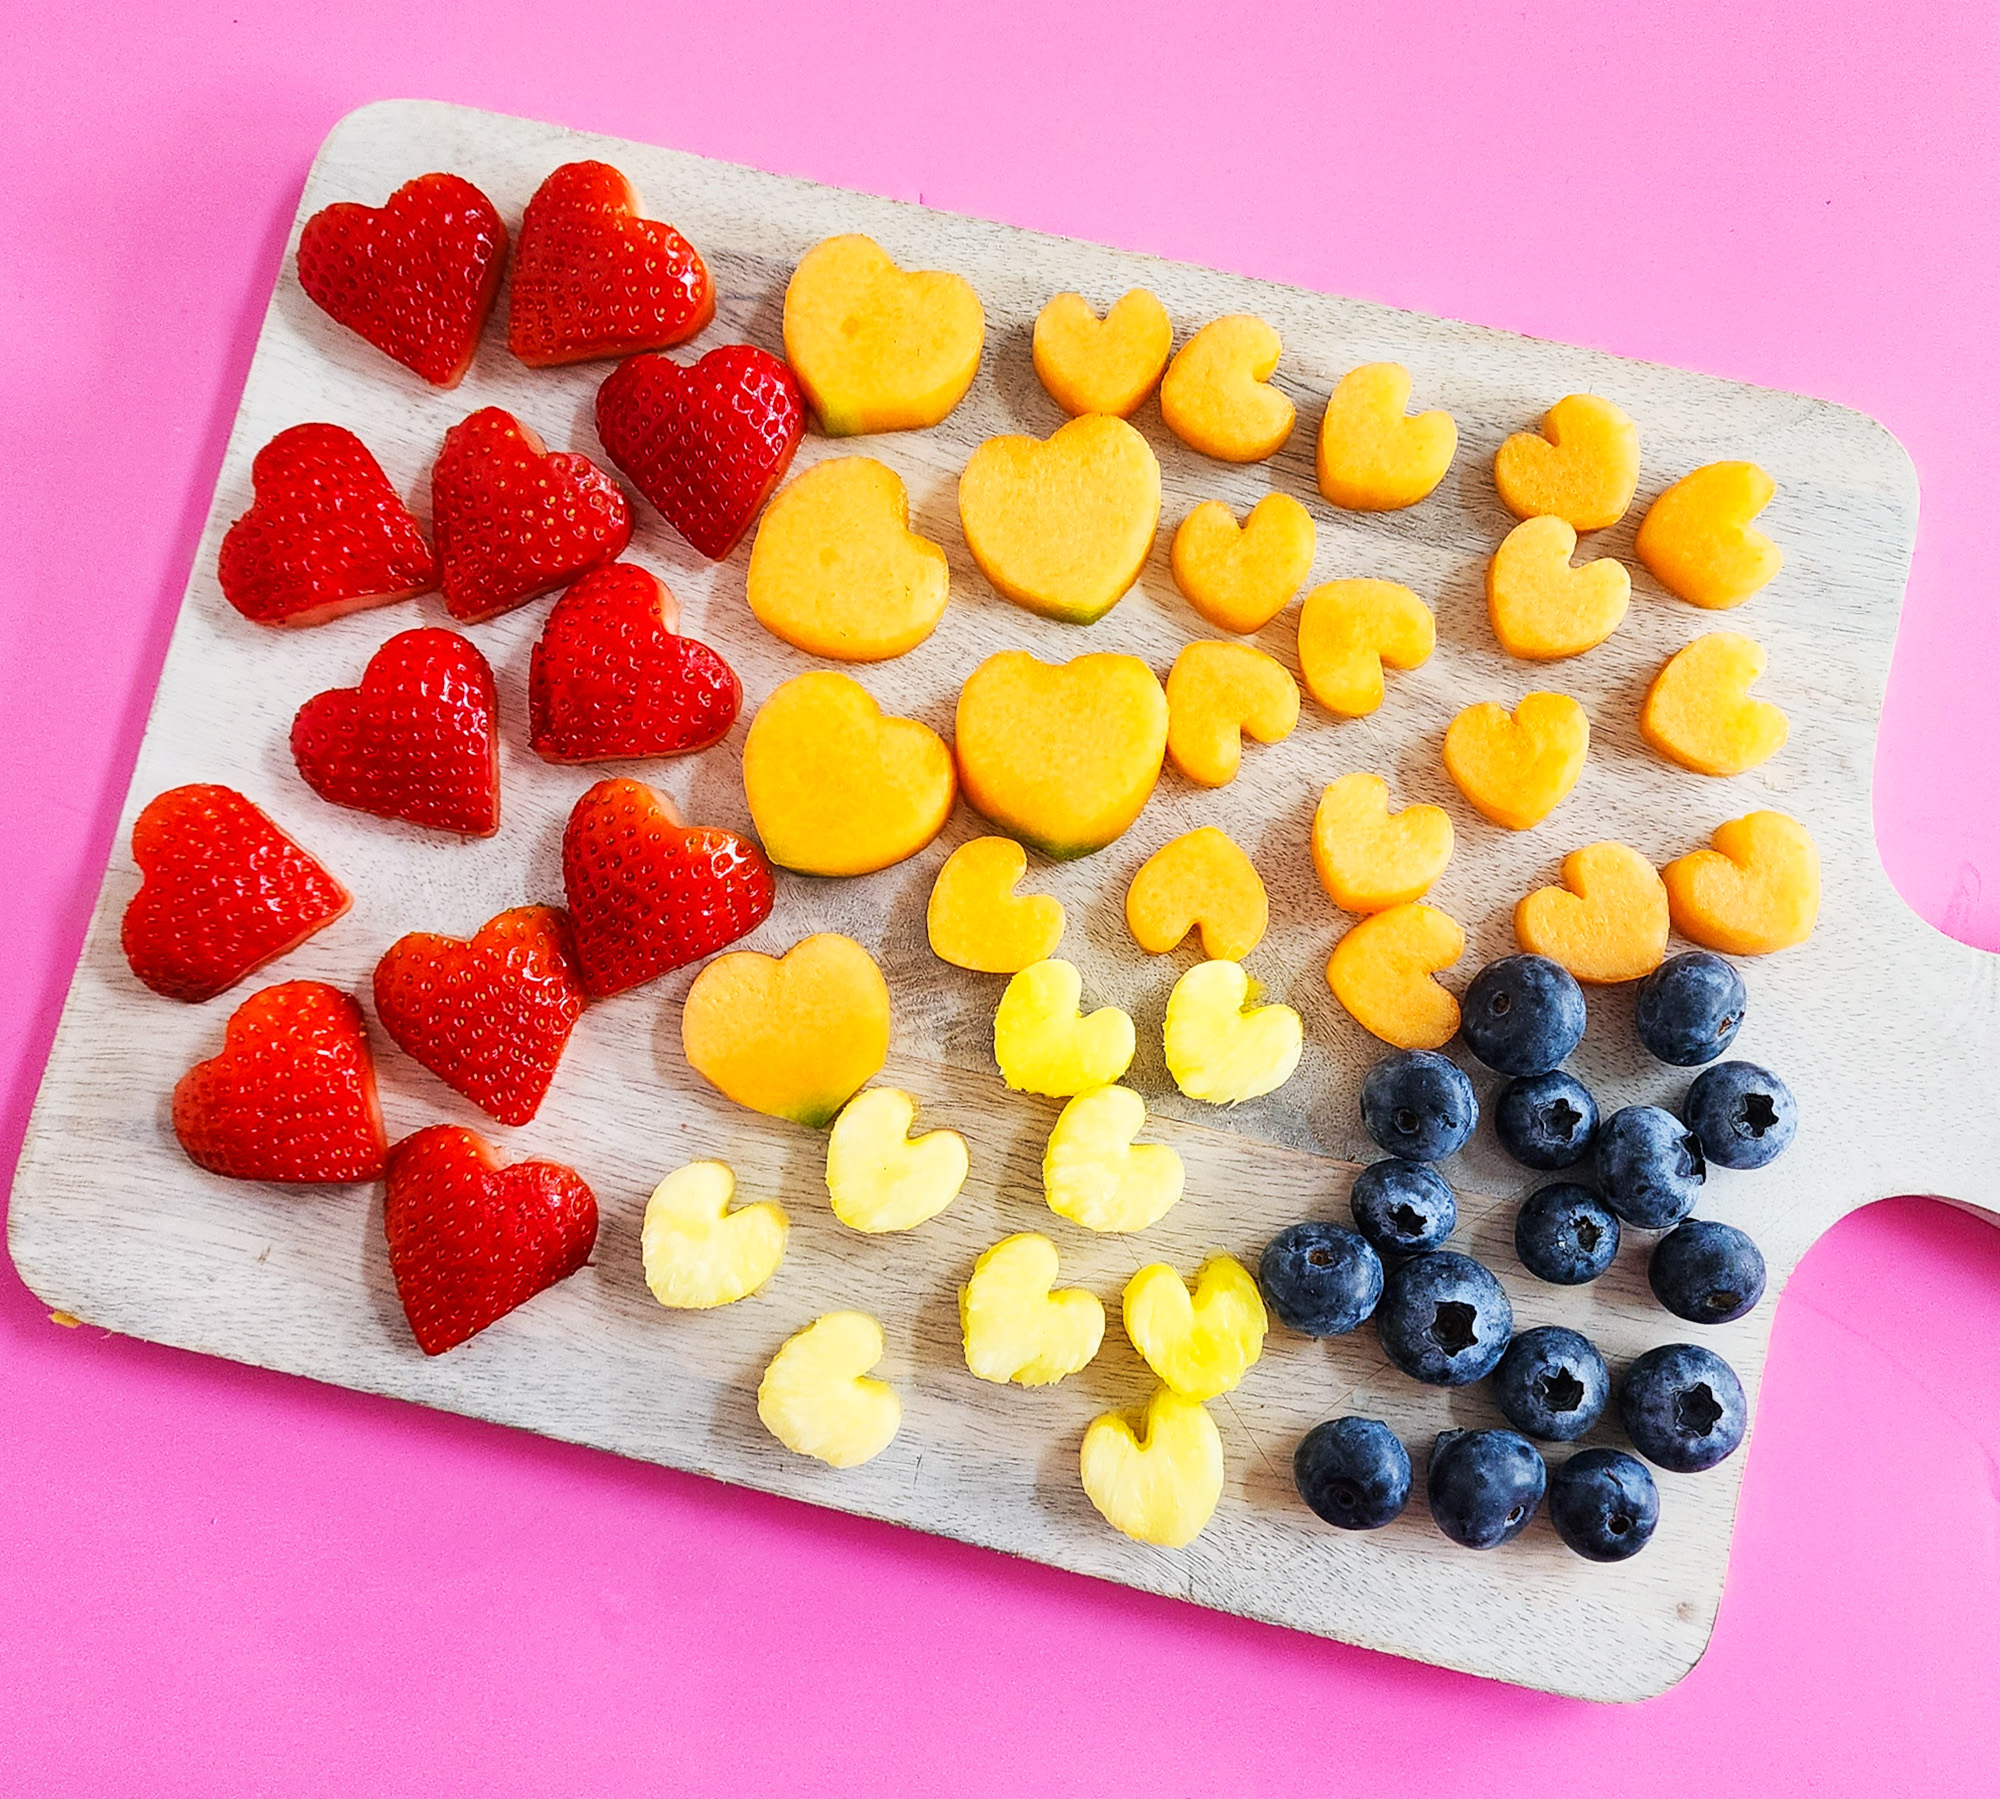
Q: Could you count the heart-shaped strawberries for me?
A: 12